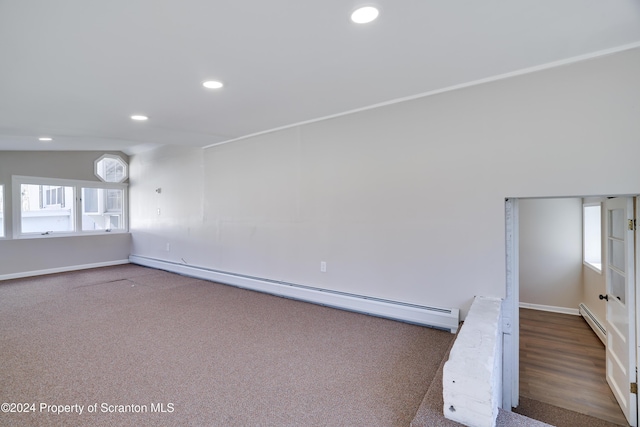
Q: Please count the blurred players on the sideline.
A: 0